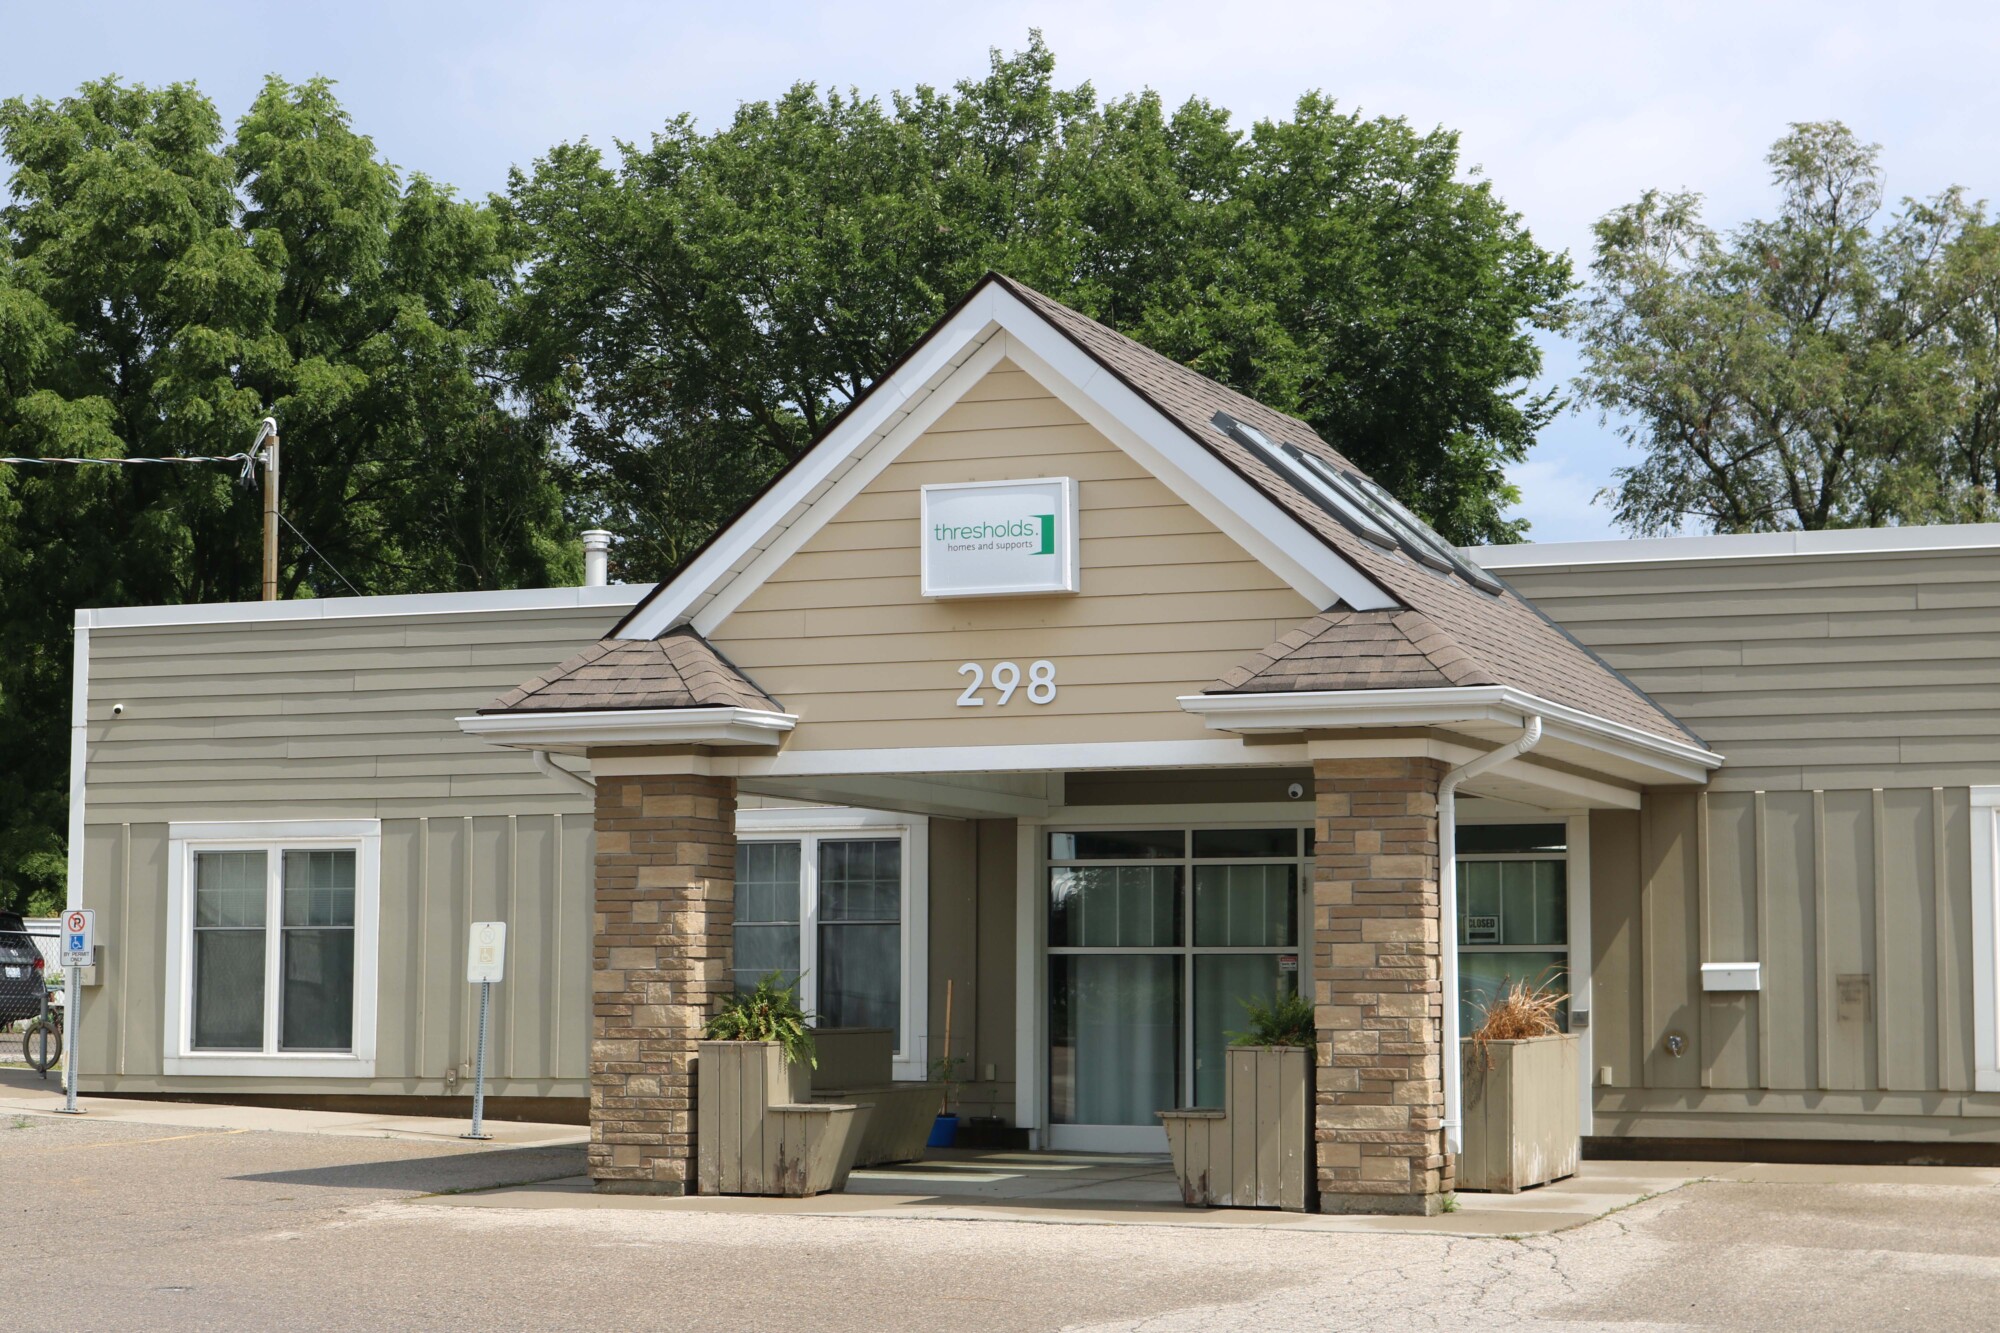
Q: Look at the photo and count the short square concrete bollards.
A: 0